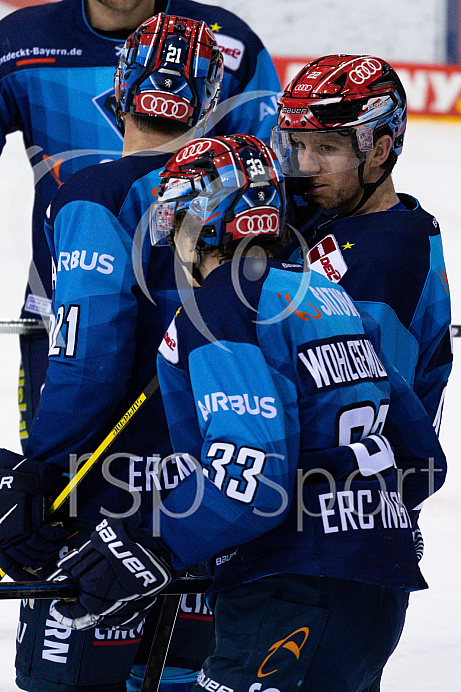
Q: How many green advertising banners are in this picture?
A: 0